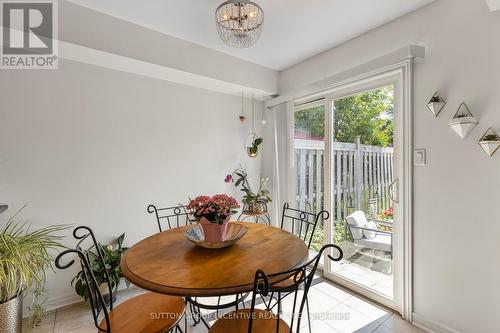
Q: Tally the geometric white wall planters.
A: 3